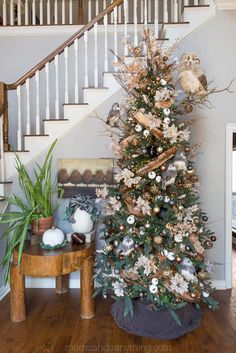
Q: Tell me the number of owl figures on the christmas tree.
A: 6